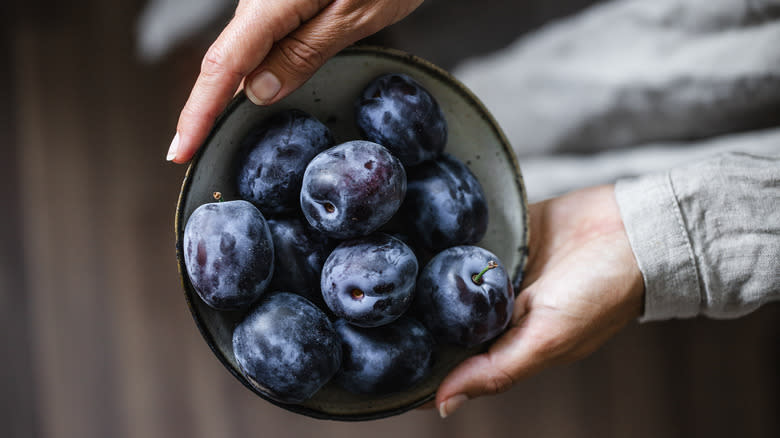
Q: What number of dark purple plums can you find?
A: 10